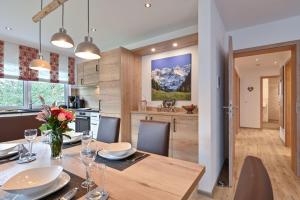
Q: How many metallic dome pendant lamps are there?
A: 3